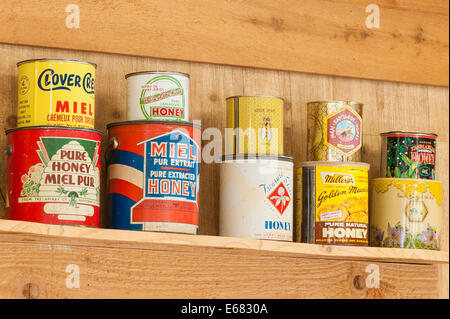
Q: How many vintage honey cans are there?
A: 10